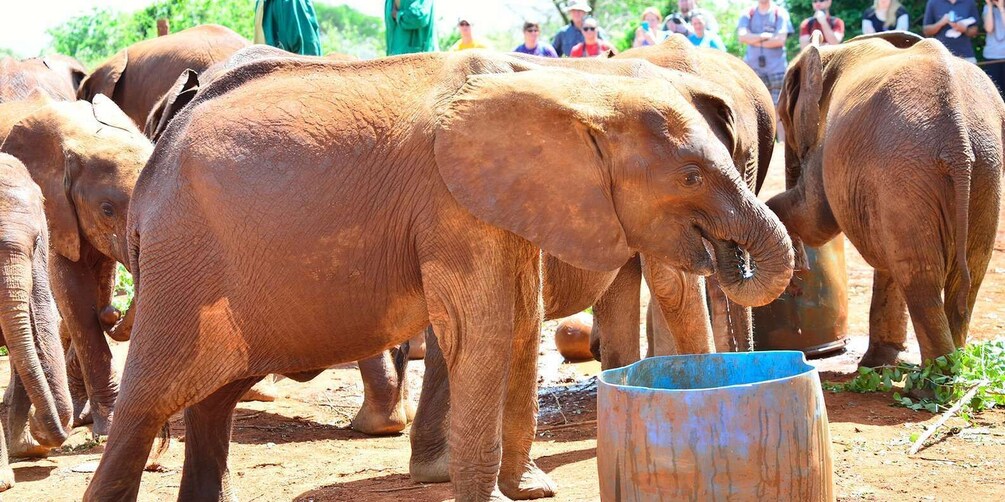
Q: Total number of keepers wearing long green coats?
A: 2